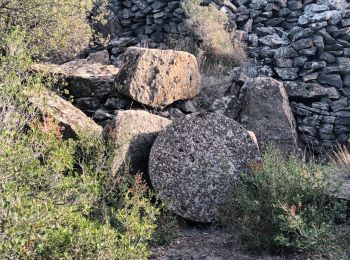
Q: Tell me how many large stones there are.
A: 6